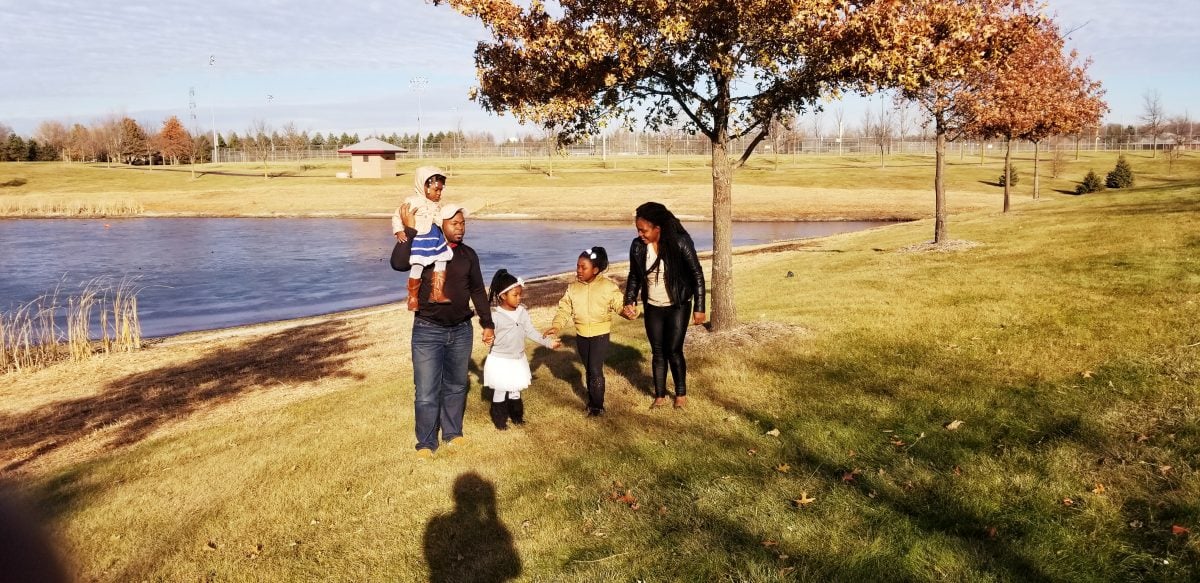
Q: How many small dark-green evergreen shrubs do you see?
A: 3